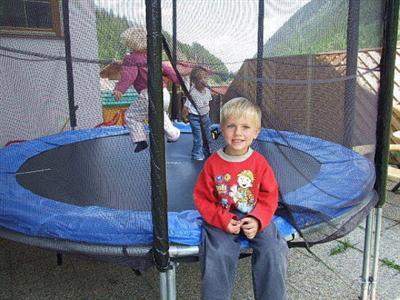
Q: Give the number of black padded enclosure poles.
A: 6